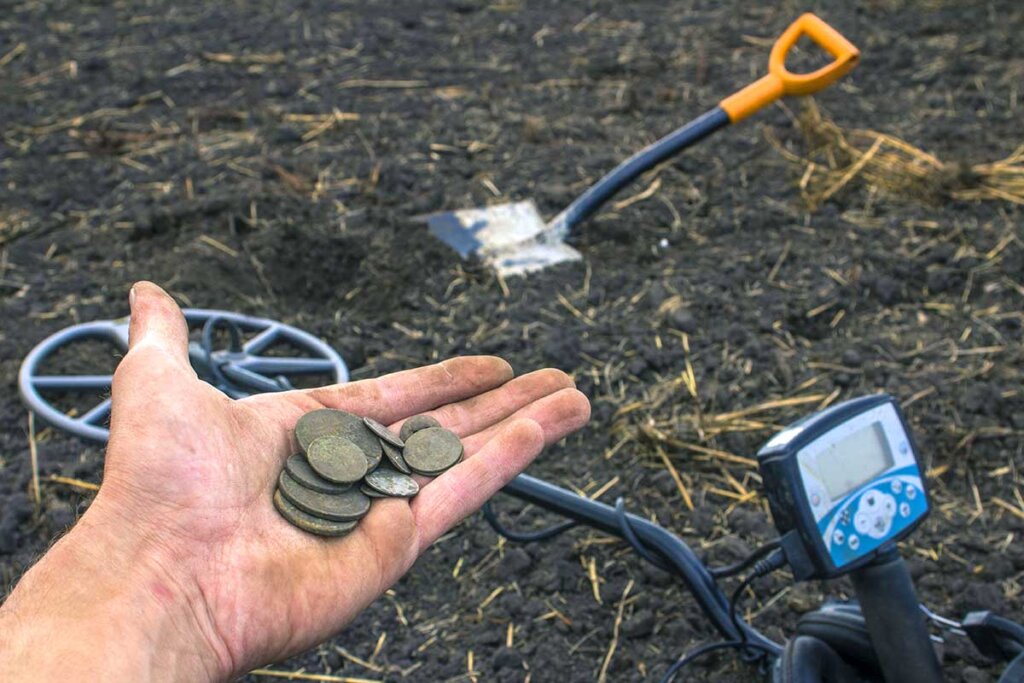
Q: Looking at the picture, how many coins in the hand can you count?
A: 12